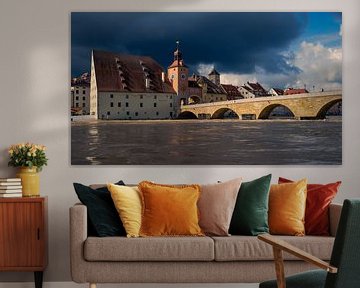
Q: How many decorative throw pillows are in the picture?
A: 7